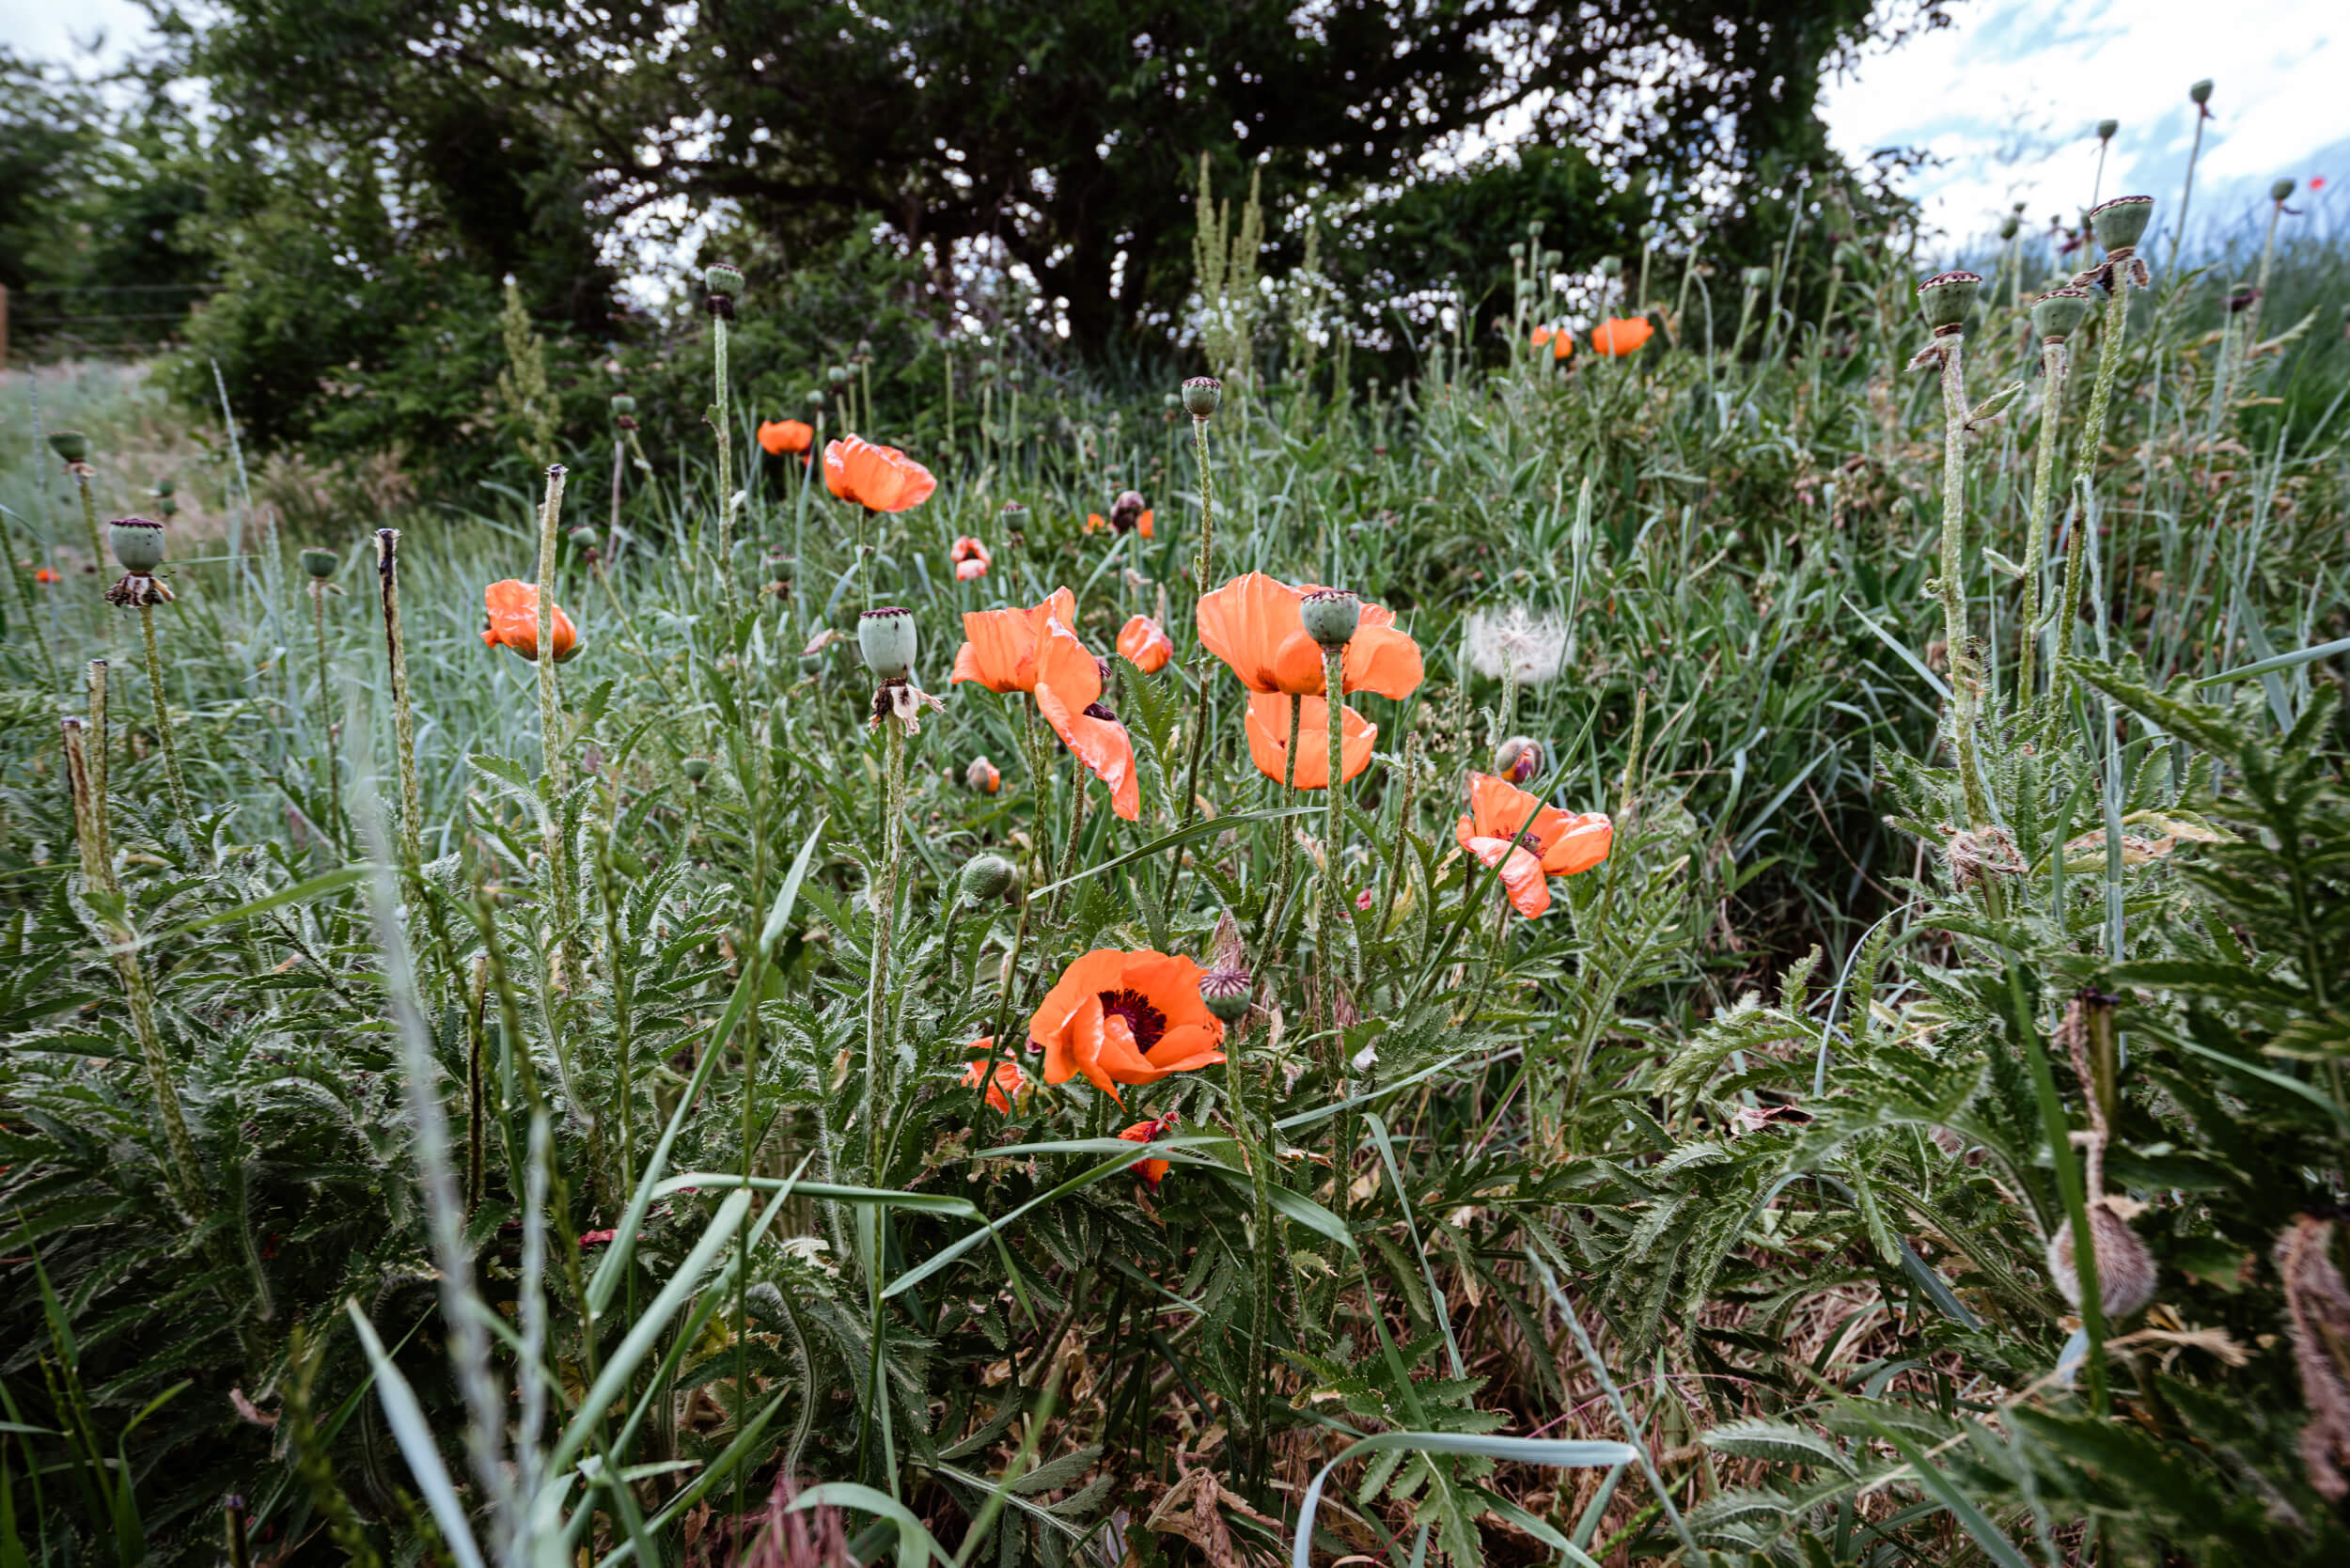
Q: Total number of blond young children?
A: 0